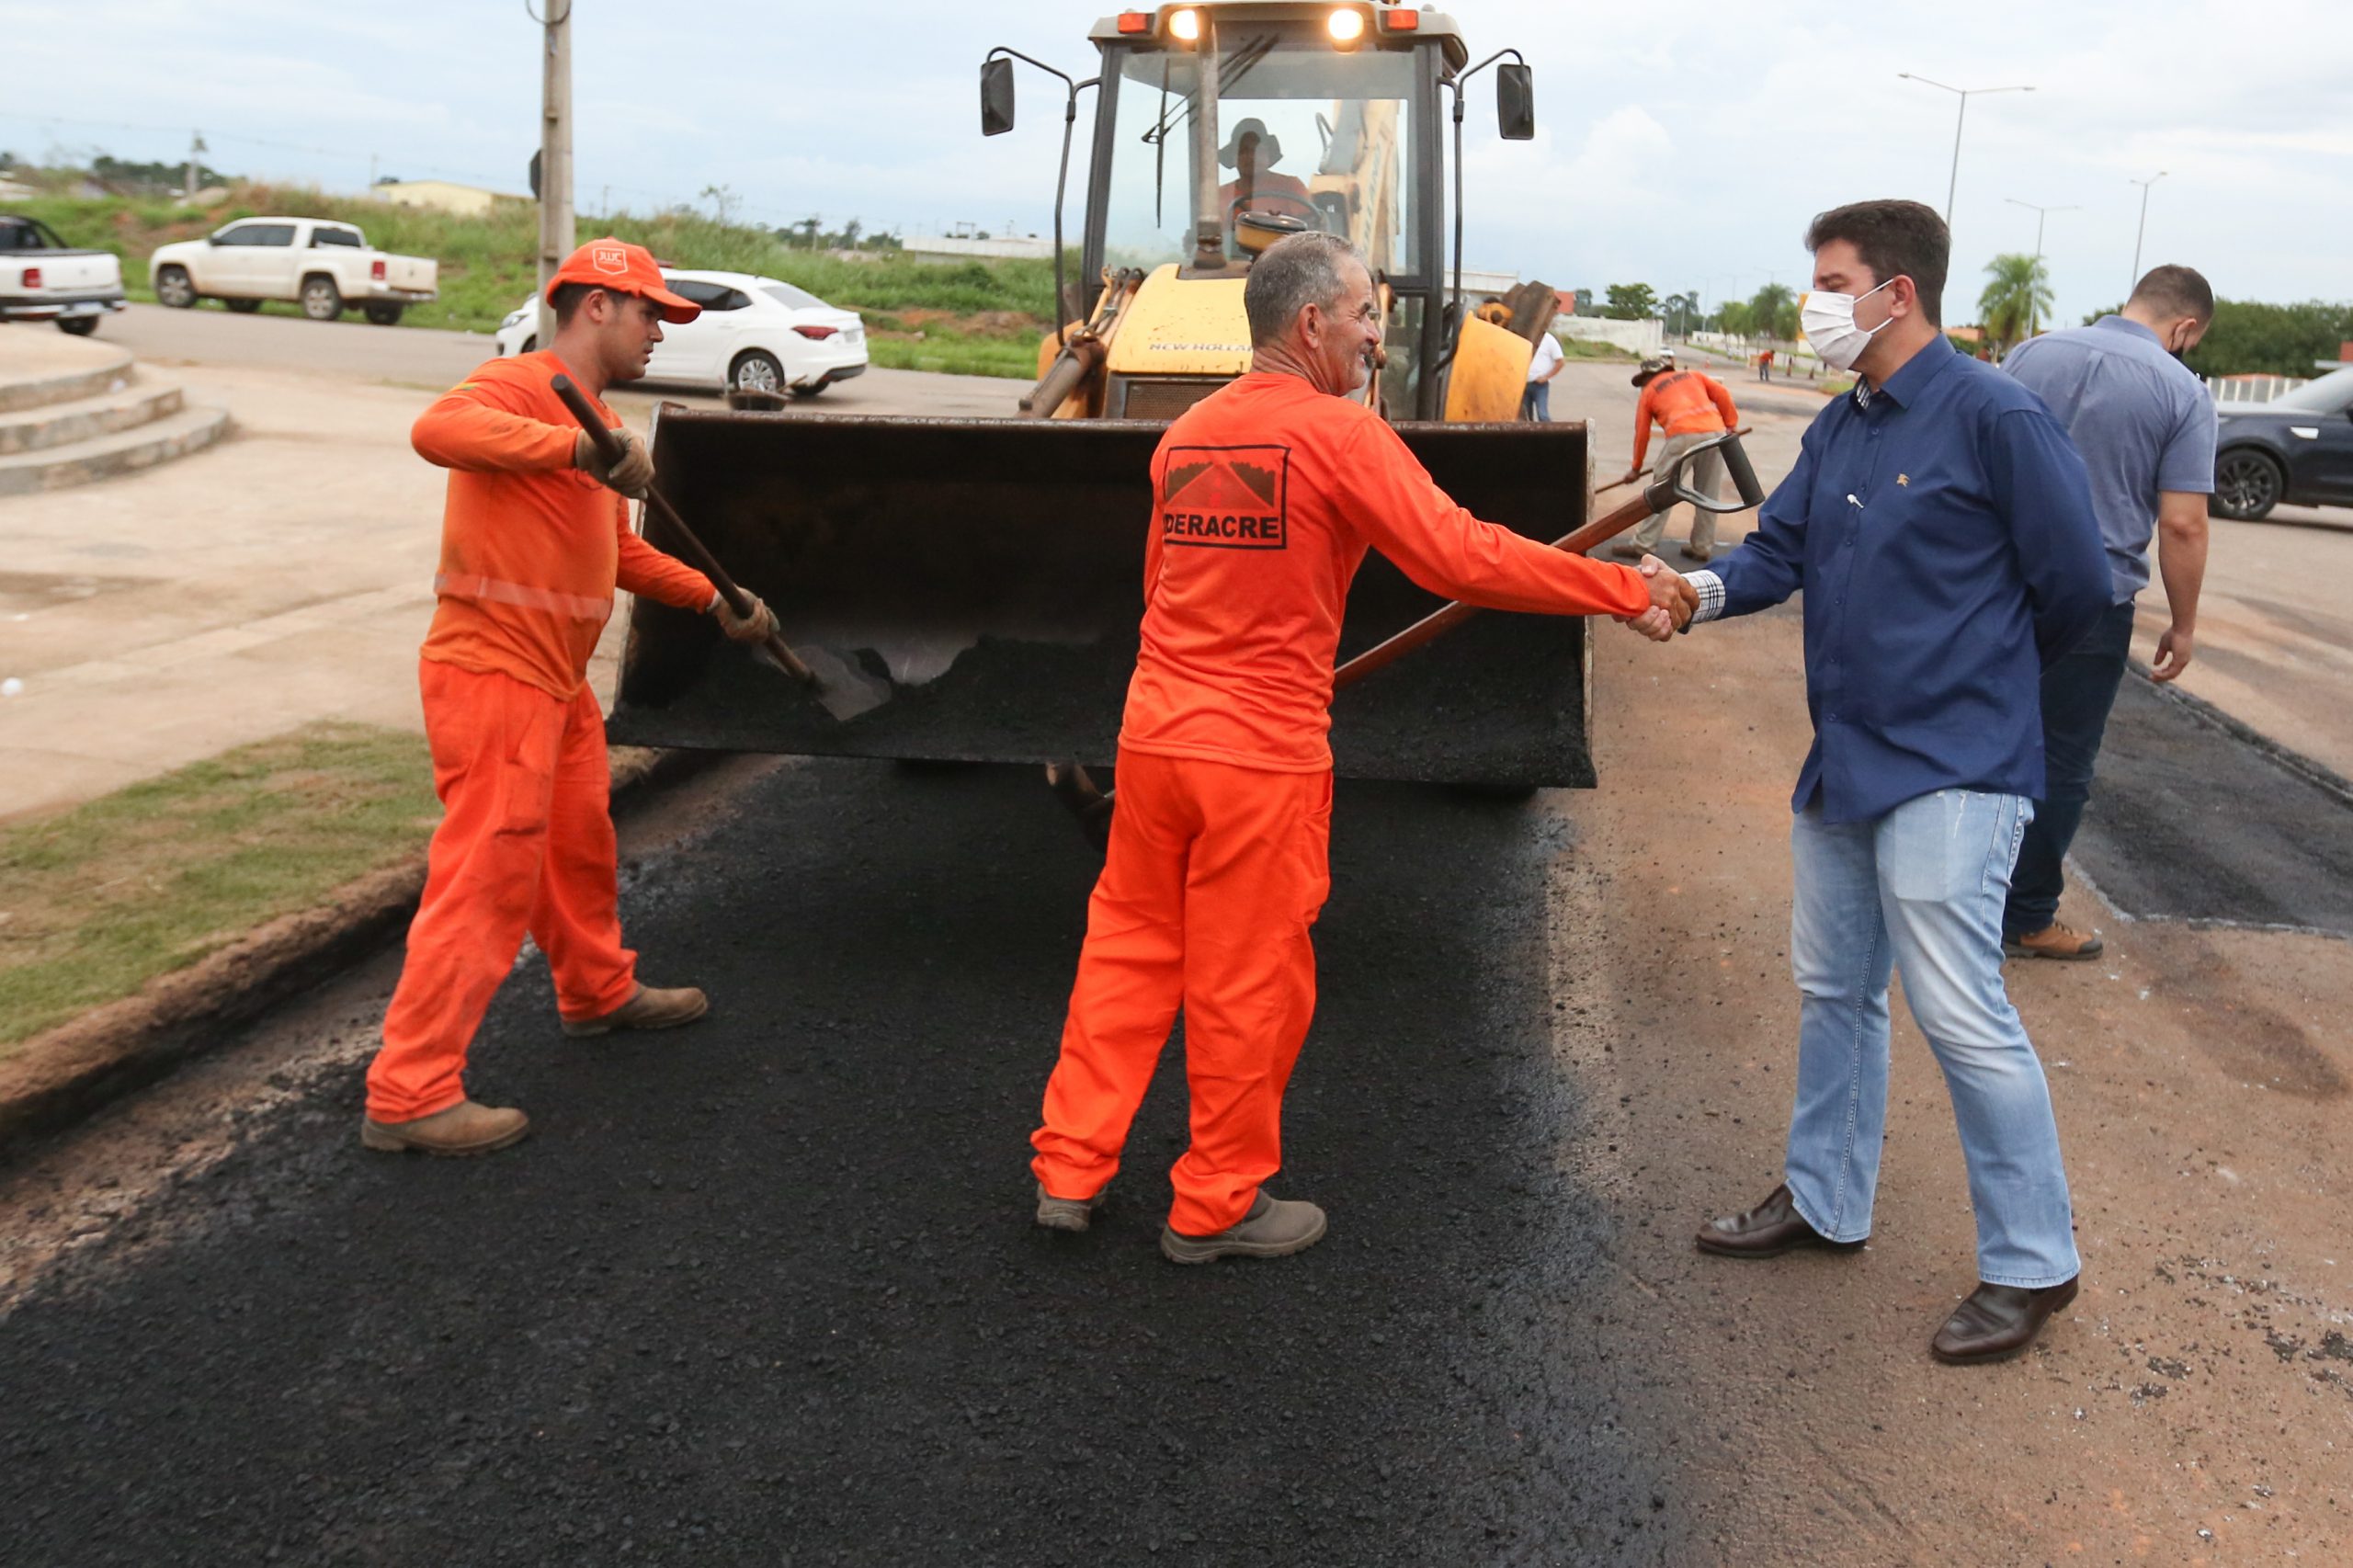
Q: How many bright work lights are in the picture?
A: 2